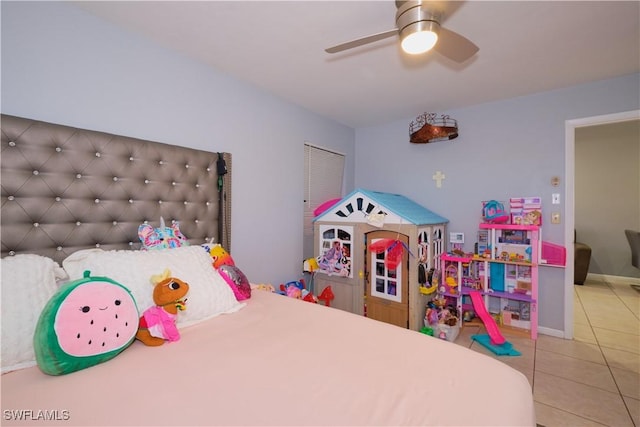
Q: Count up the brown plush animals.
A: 1